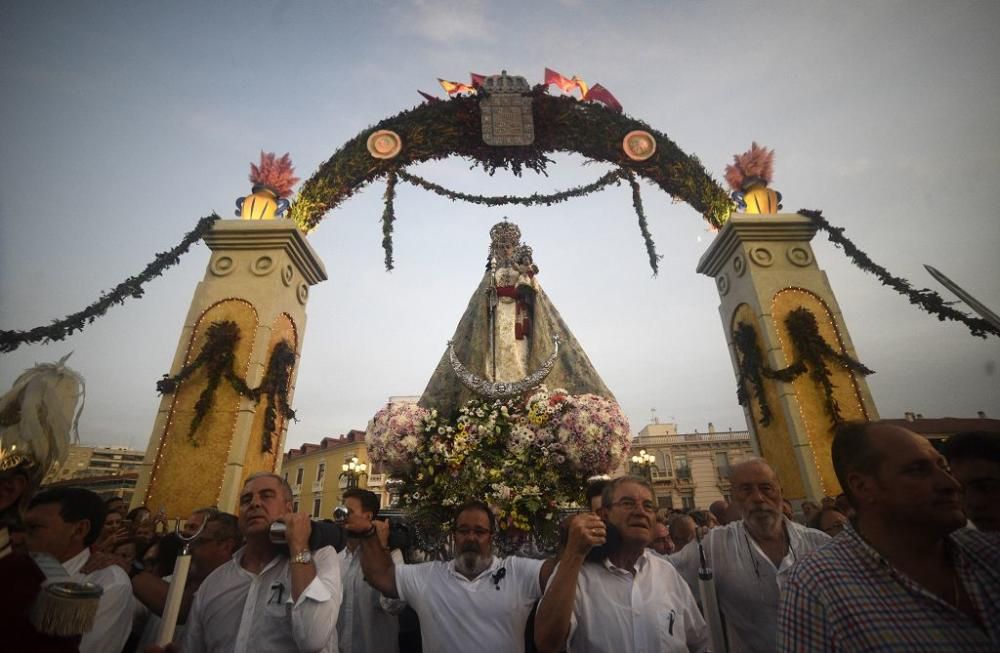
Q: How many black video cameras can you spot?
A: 0